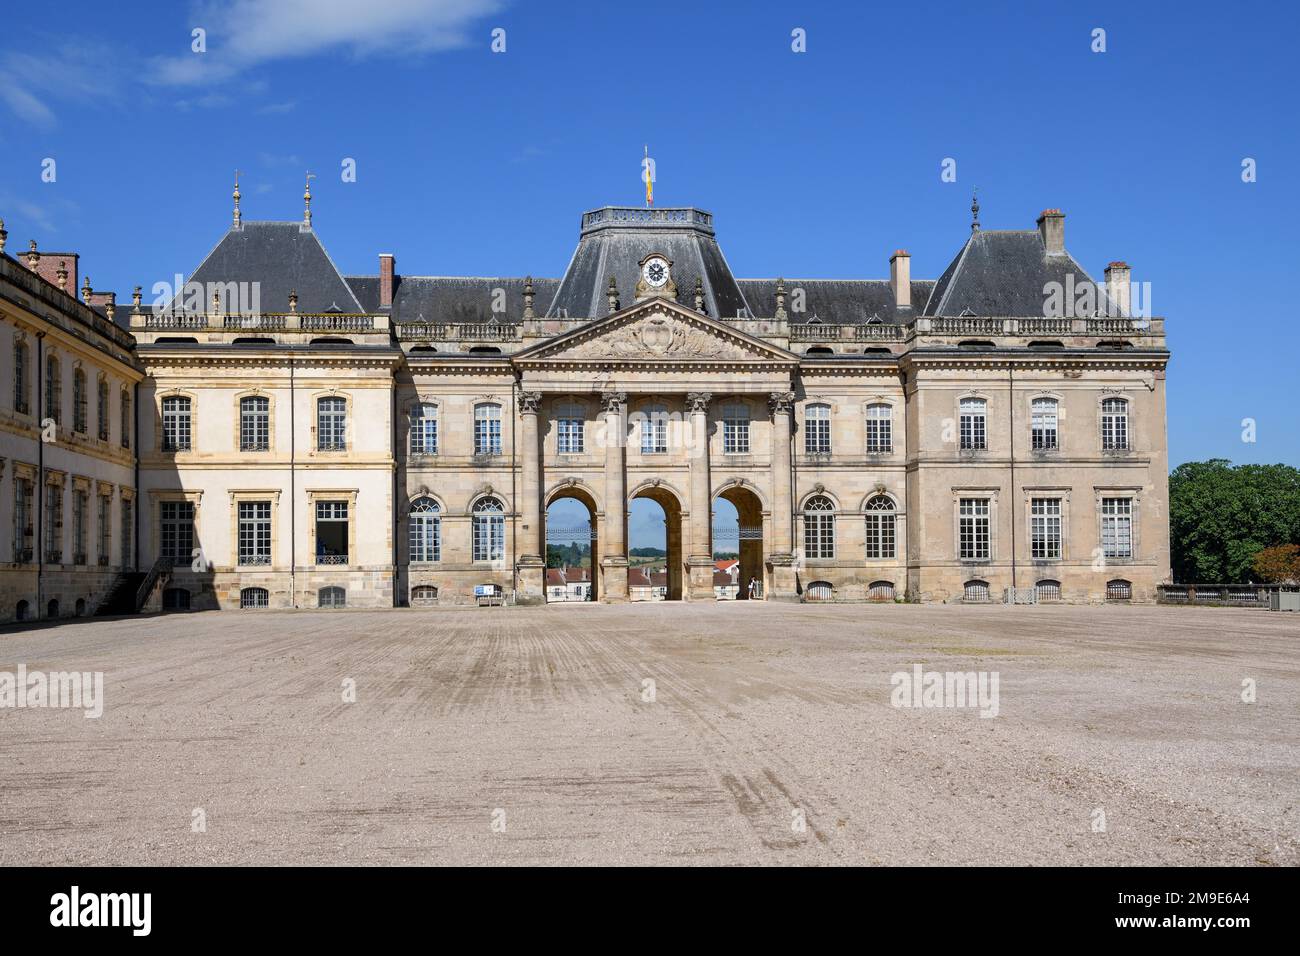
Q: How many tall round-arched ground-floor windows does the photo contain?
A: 4